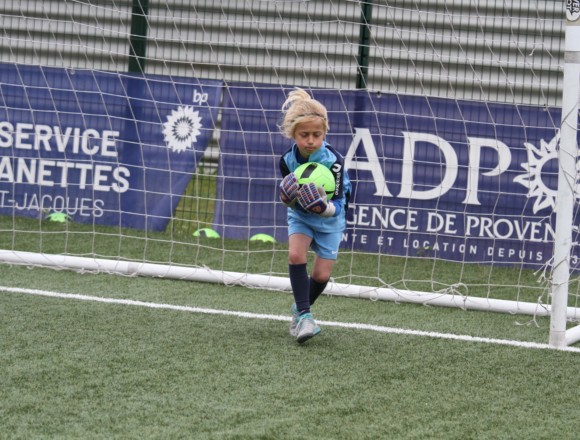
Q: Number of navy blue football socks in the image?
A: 2